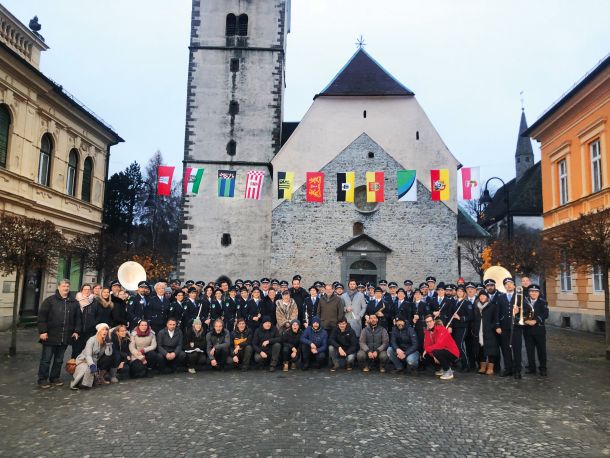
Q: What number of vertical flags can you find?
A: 11